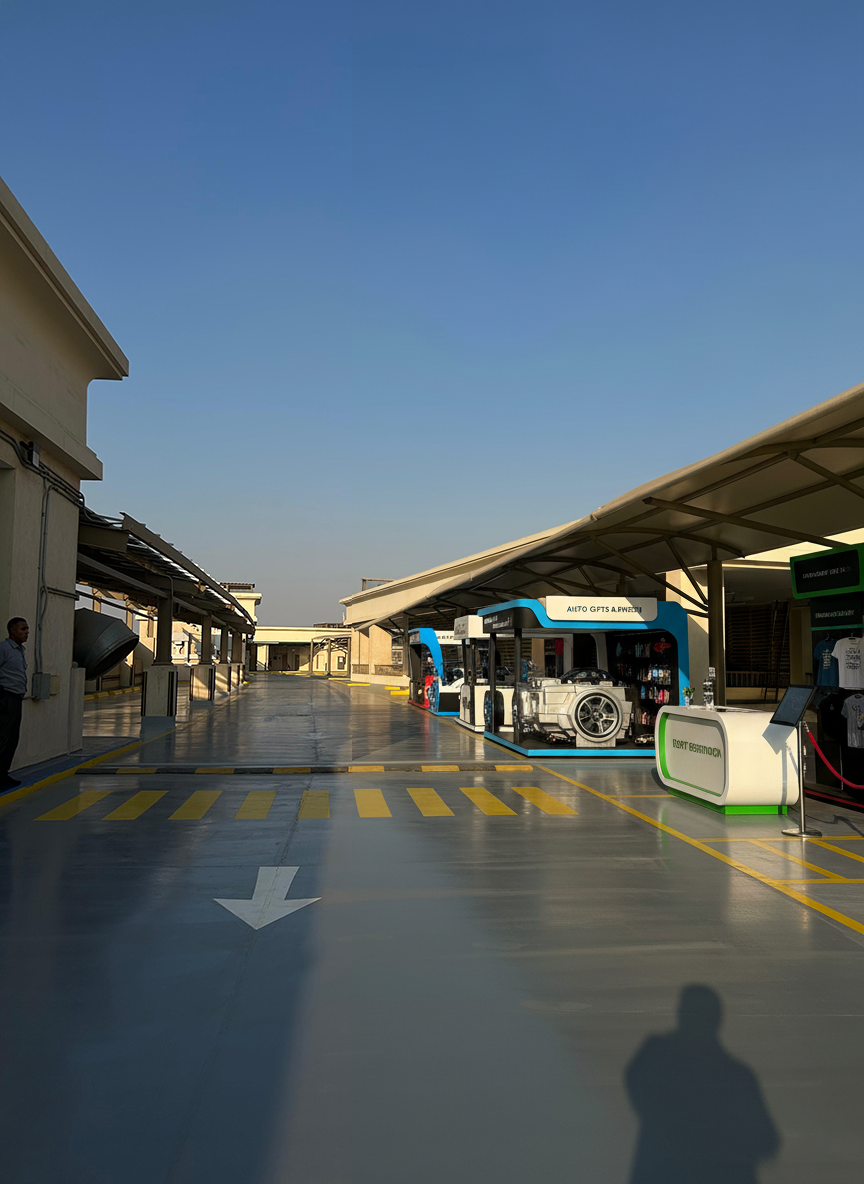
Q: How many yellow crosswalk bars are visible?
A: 9